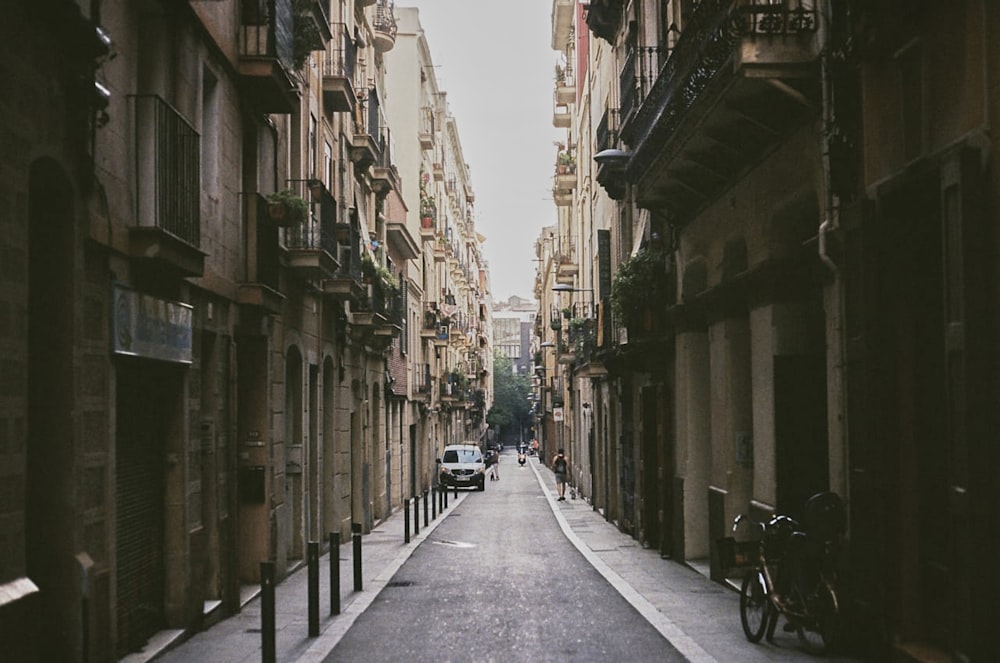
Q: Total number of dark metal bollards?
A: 11